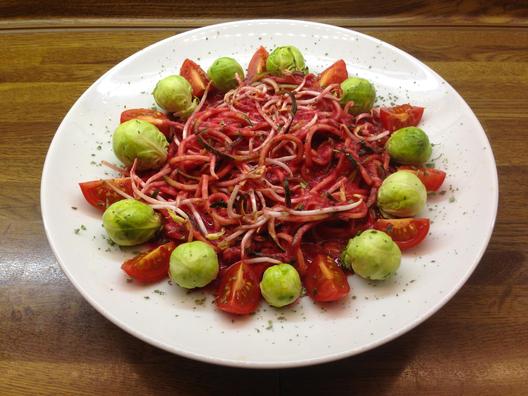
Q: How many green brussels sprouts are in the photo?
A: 11